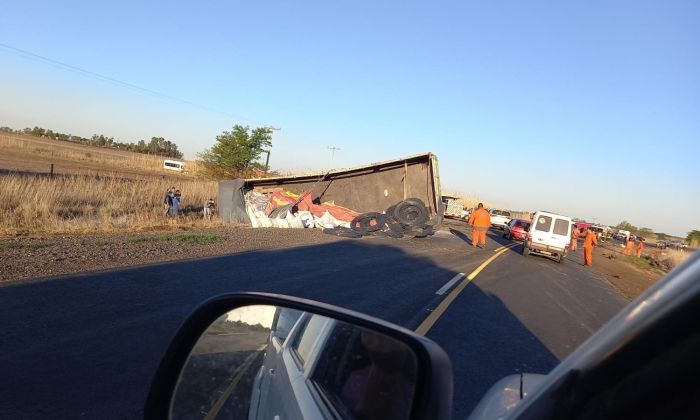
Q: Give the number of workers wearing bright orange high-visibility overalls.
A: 5